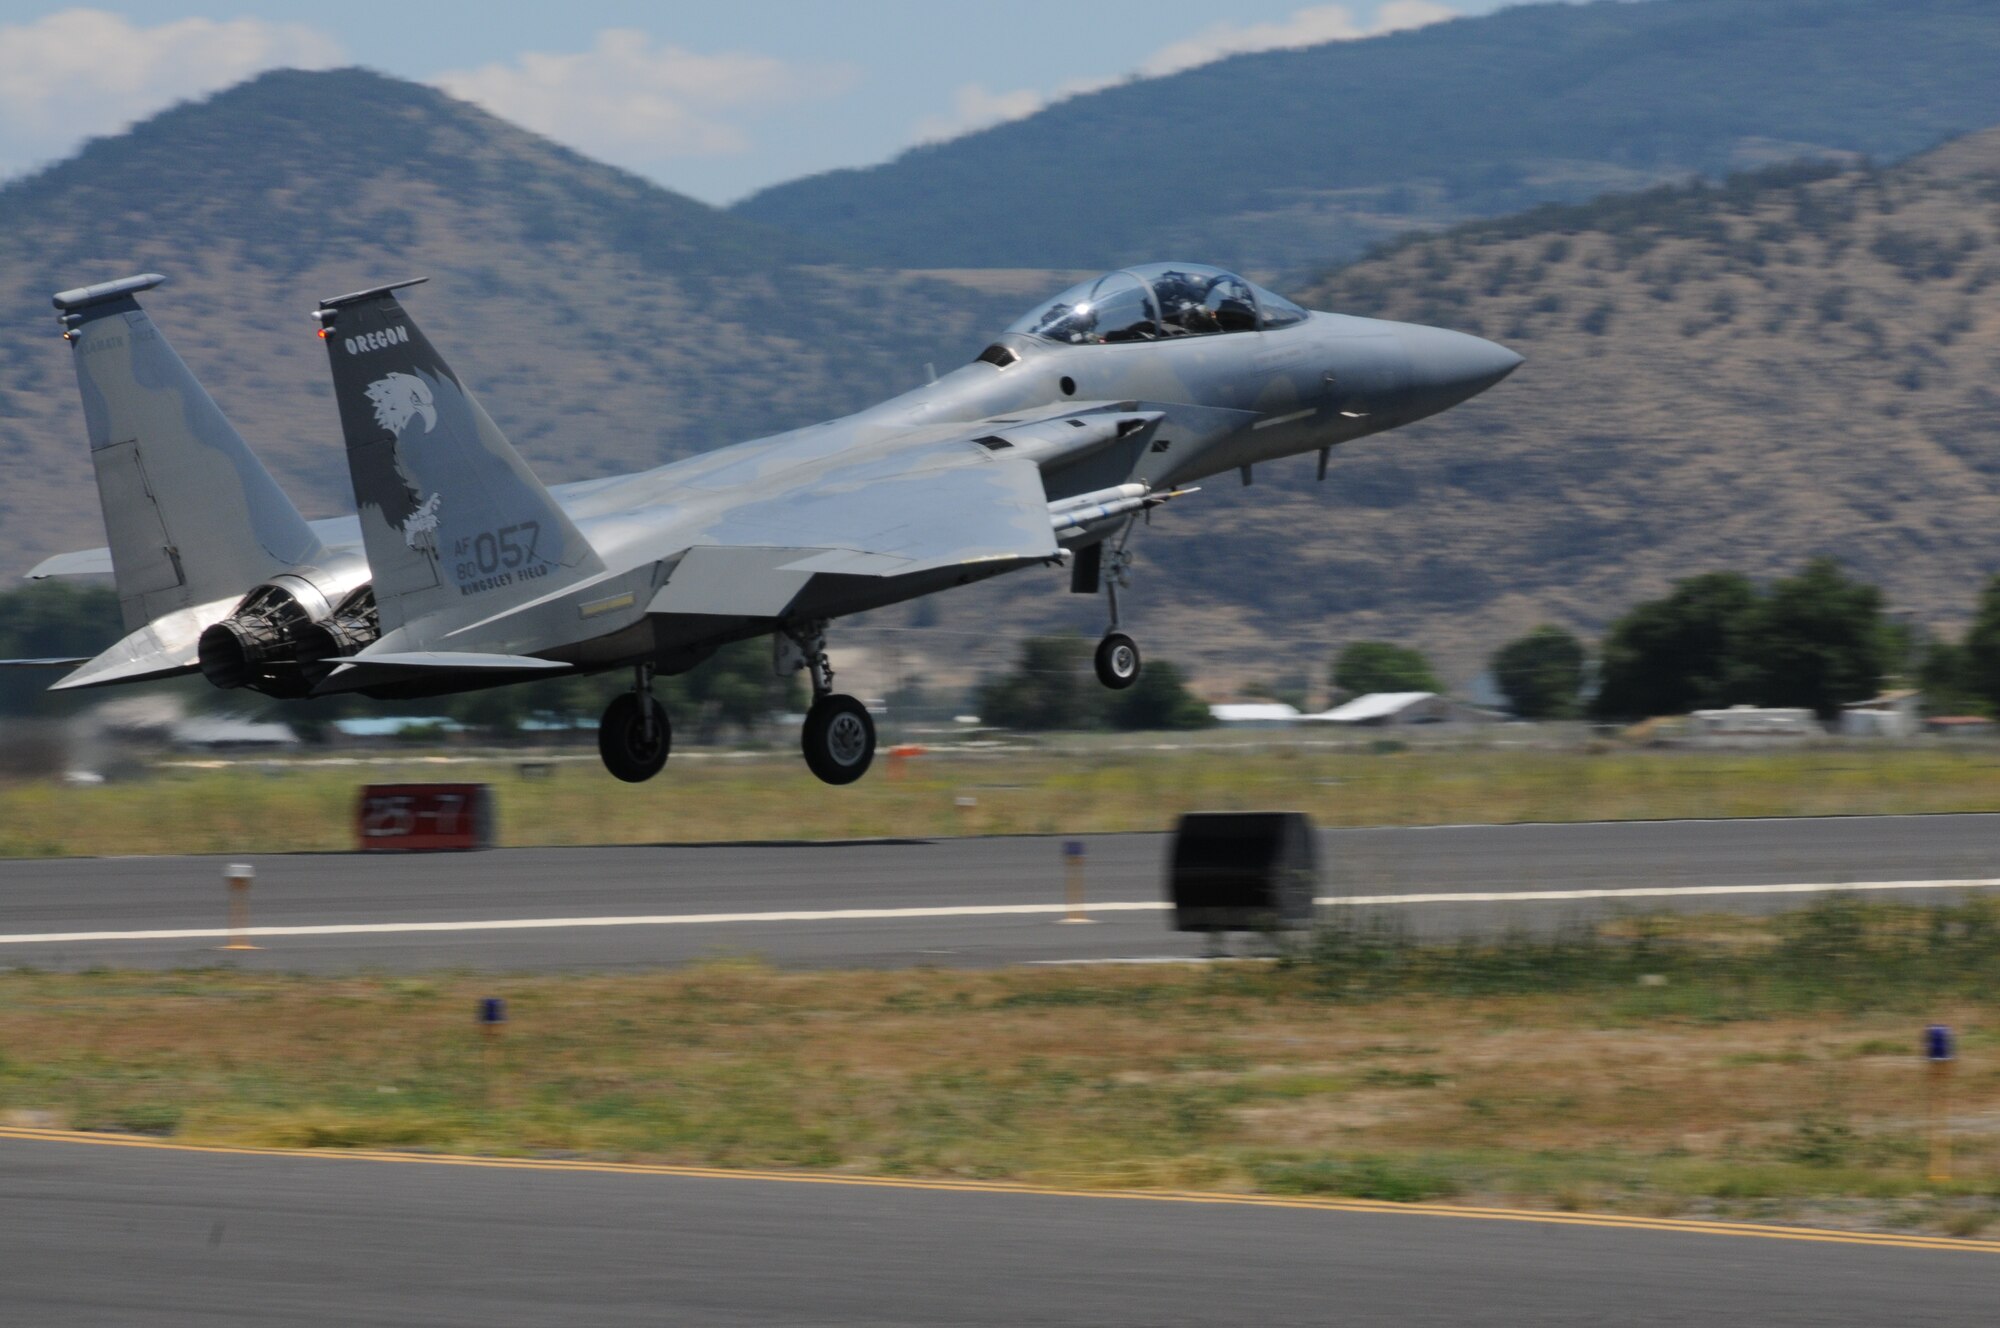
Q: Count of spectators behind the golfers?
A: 0